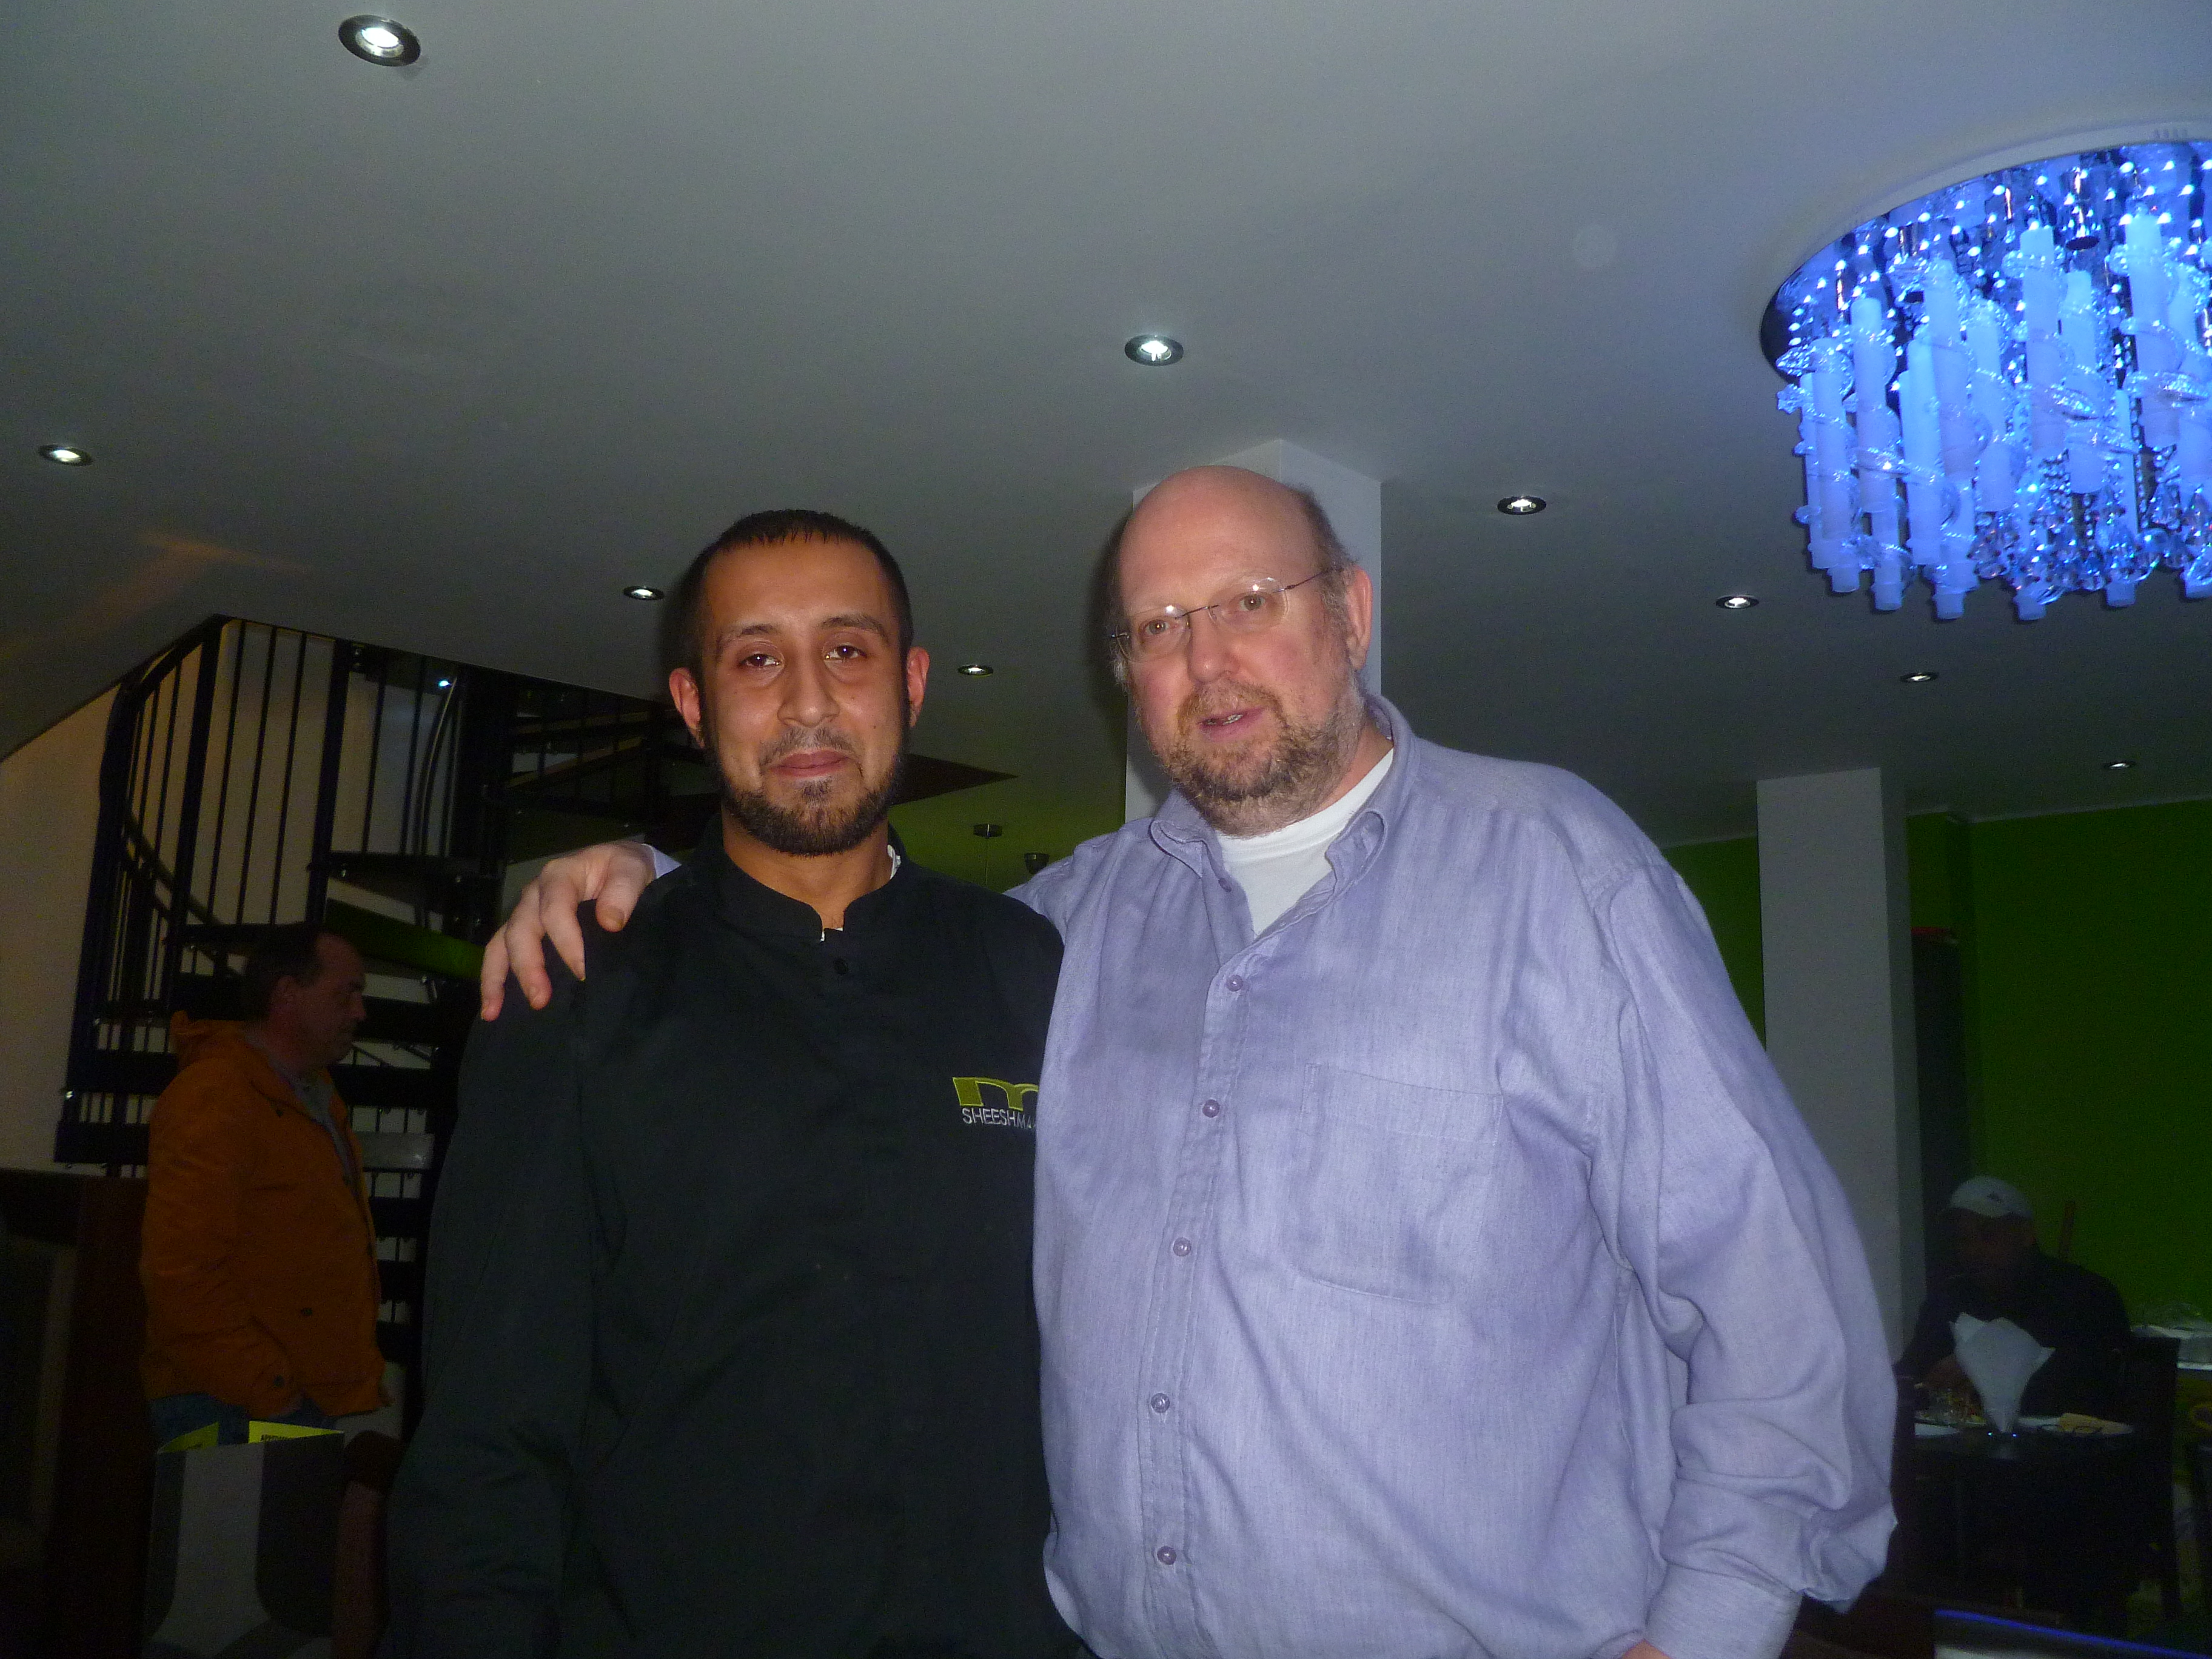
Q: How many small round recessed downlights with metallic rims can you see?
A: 9